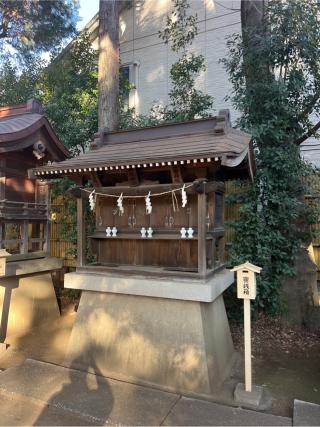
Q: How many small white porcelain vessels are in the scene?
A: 6